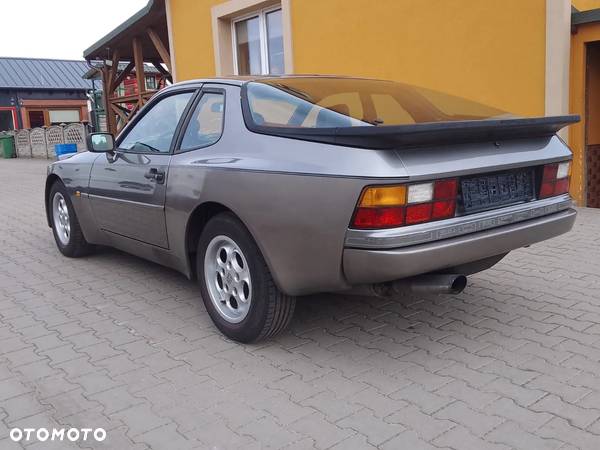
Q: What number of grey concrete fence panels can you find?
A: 4